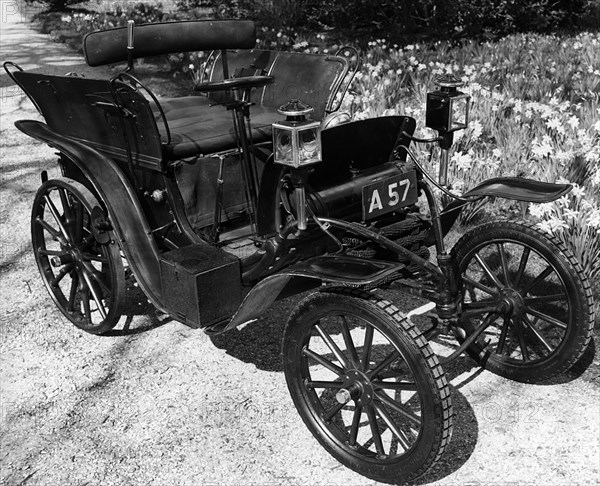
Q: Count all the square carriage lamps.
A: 2